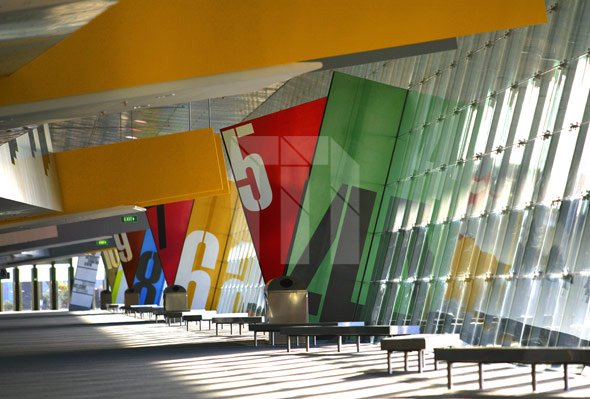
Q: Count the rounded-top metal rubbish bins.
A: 4